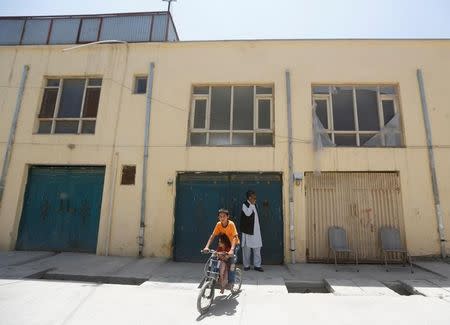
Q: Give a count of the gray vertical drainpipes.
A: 4